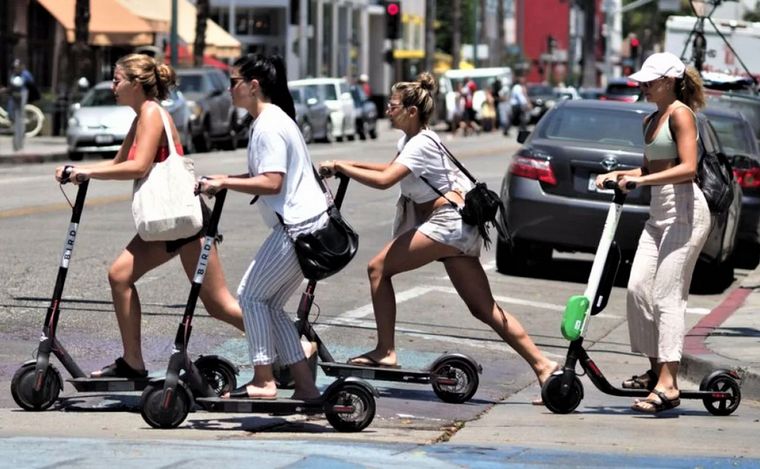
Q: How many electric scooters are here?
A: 4